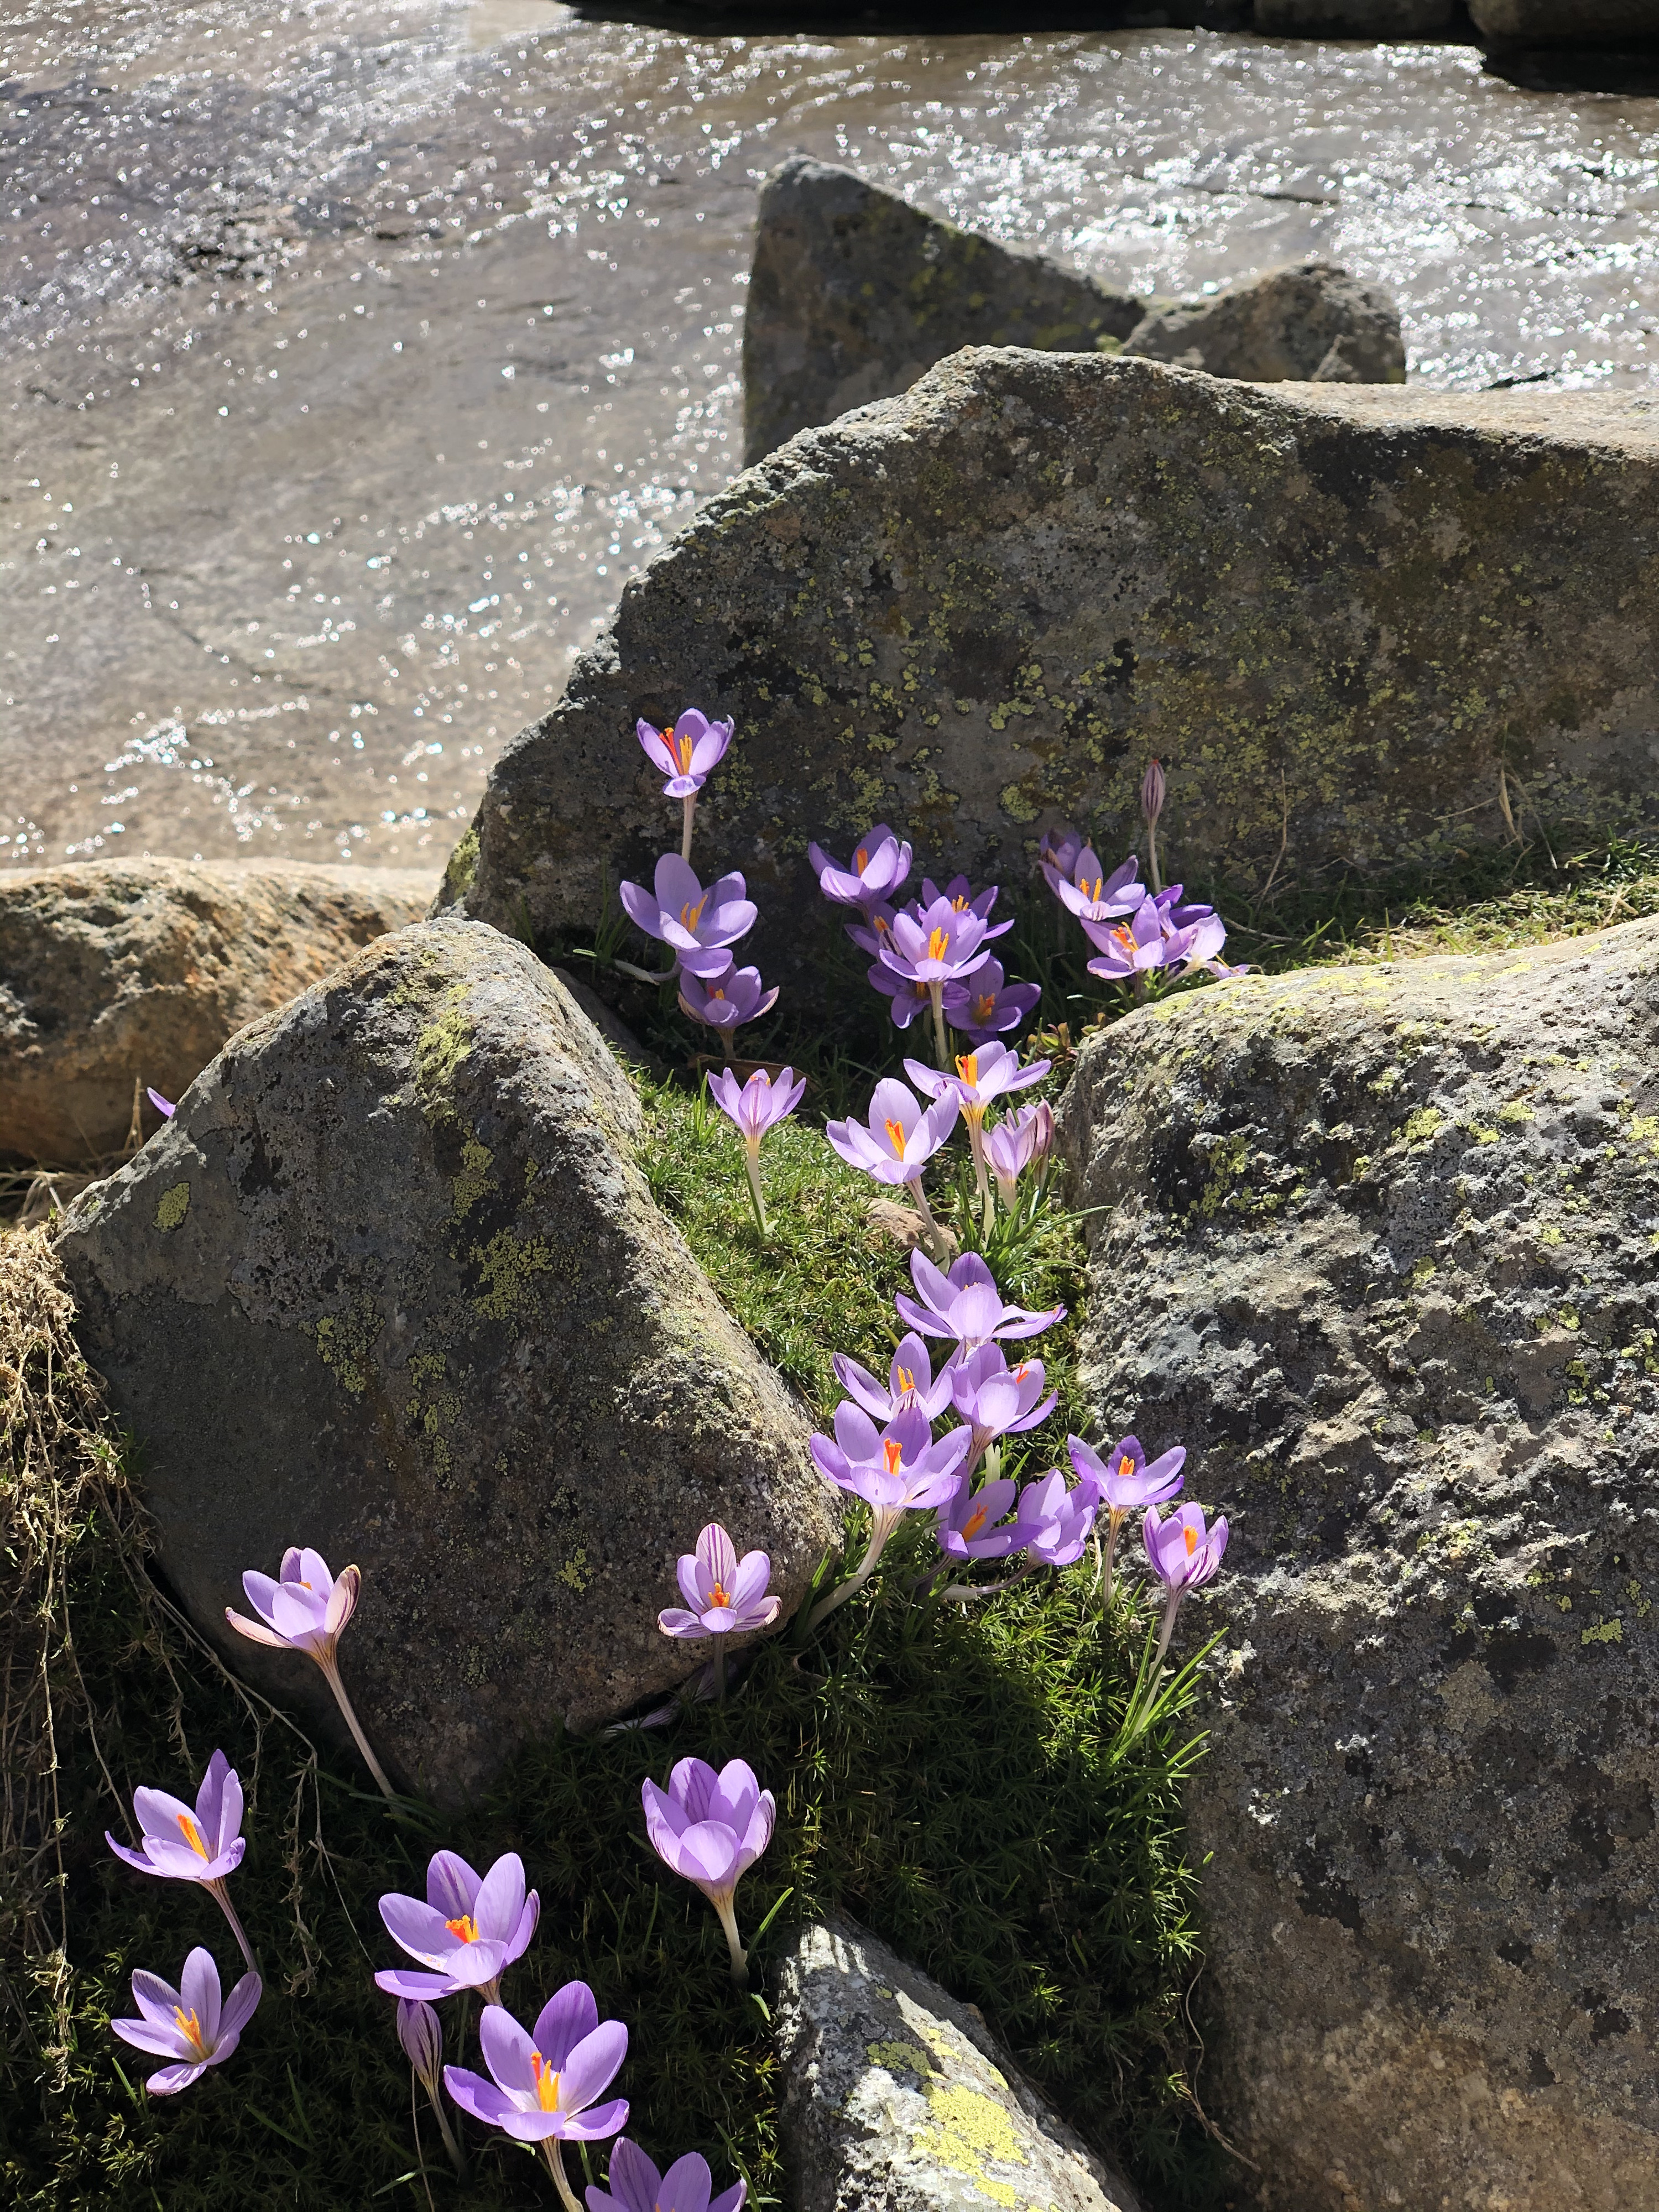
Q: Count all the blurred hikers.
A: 0